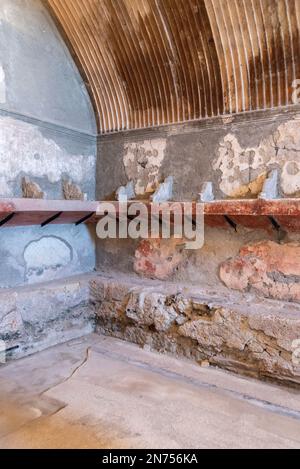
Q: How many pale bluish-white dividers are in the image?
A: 4